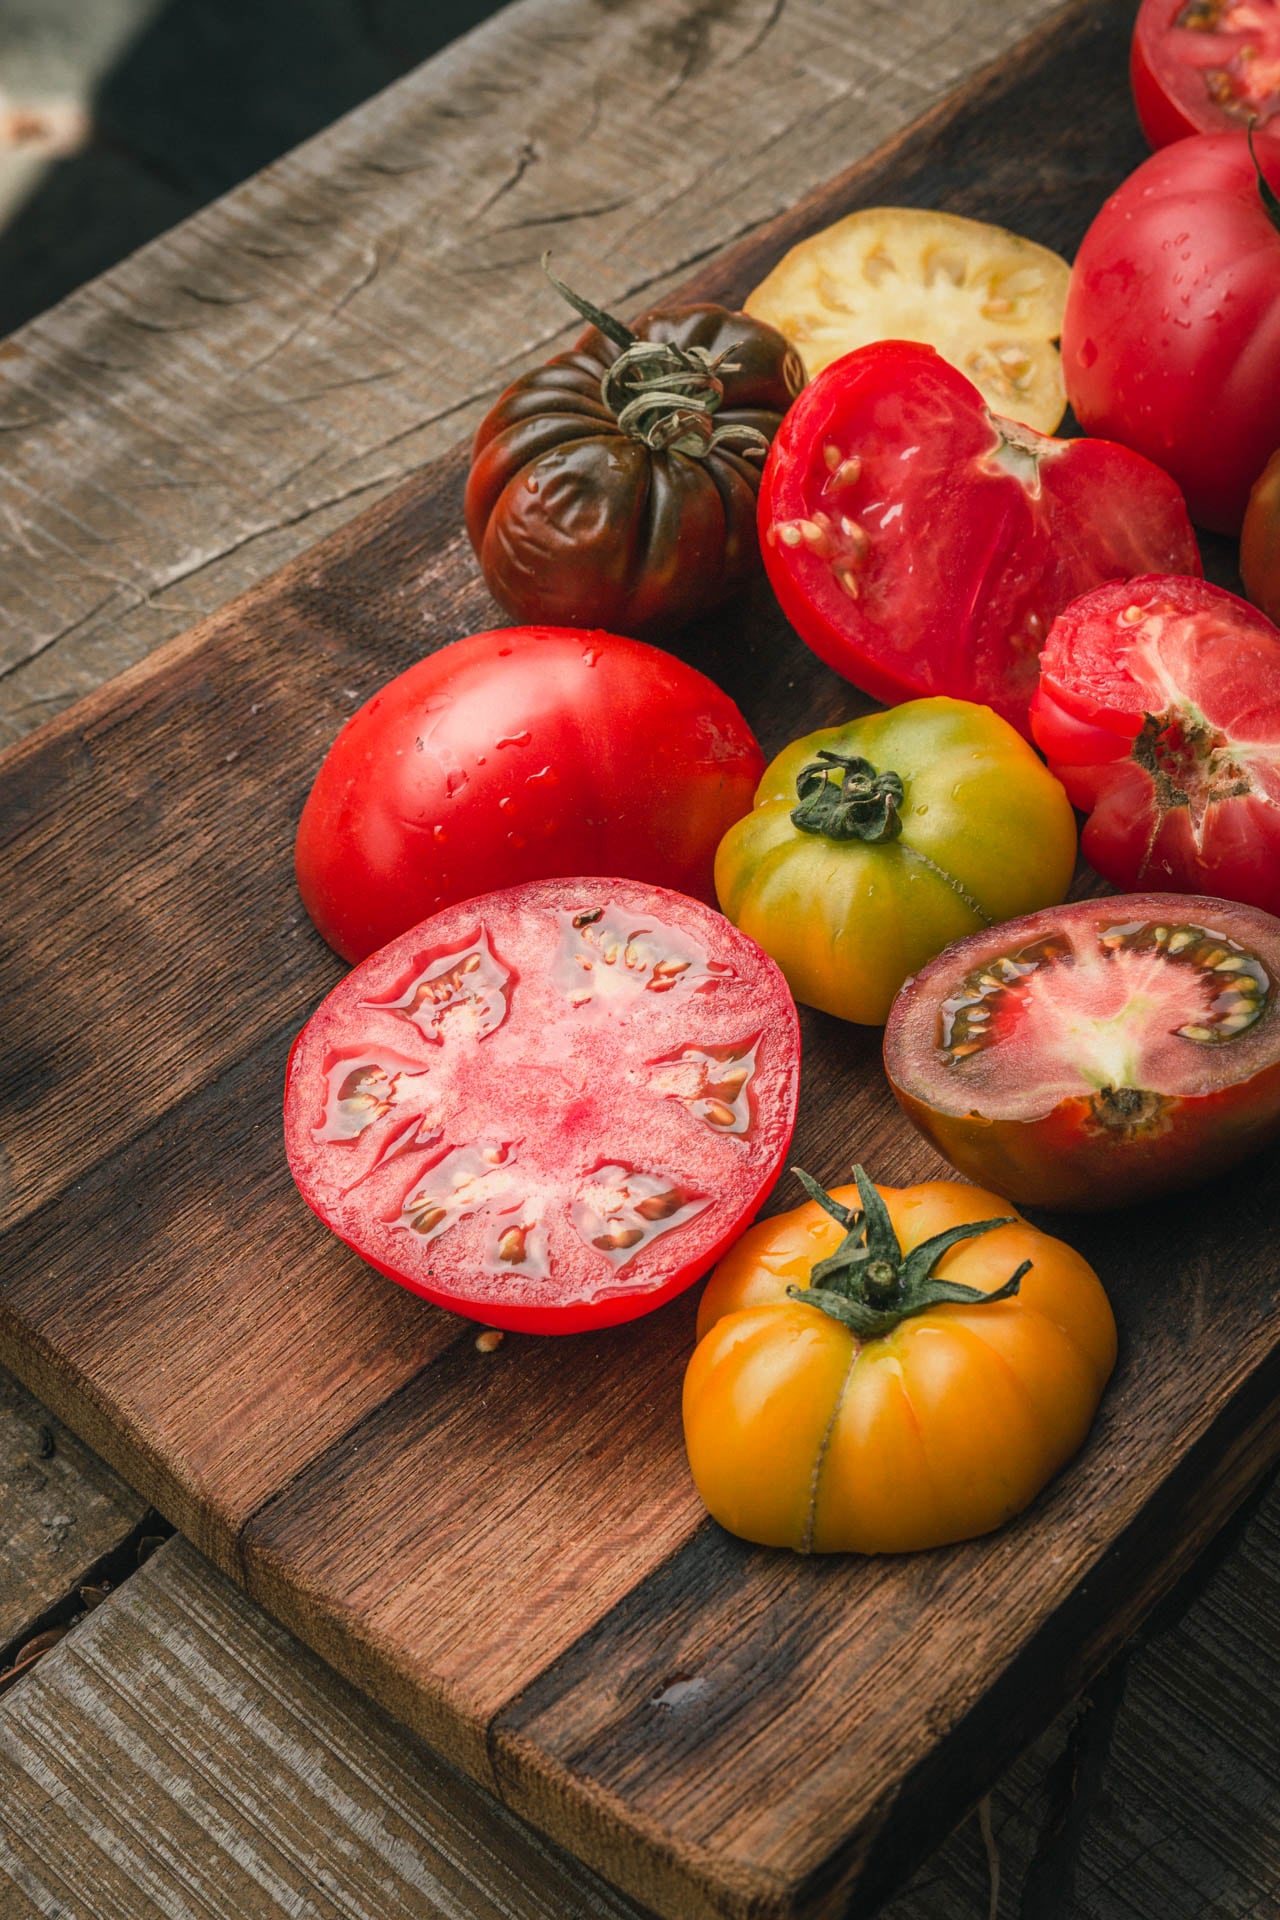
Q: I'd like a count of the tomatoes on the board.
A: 12